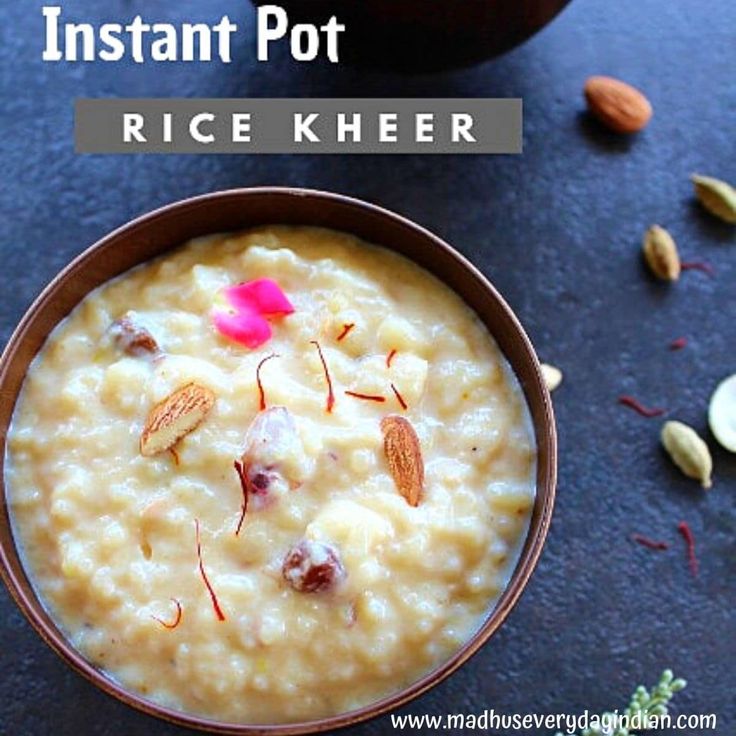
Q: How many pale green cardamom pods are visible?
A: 3